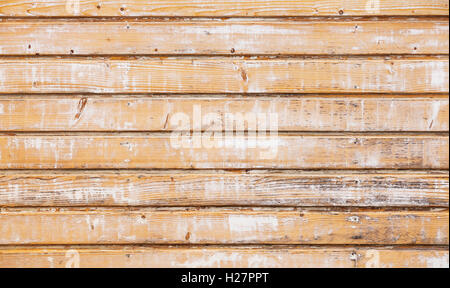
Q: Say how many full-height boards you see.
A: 6